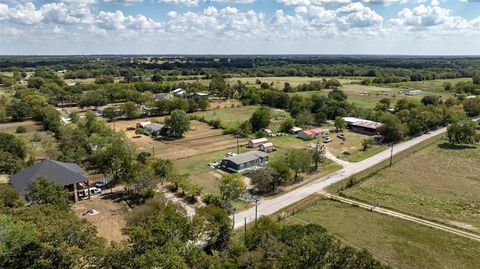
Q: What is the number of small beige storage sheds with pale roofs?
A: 2